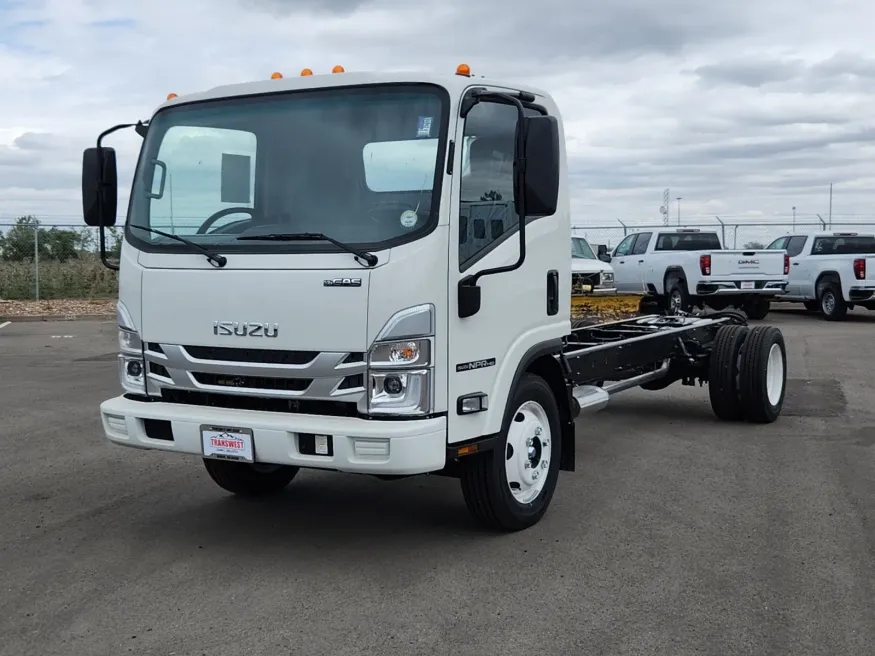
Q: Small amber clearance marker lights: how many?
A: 5